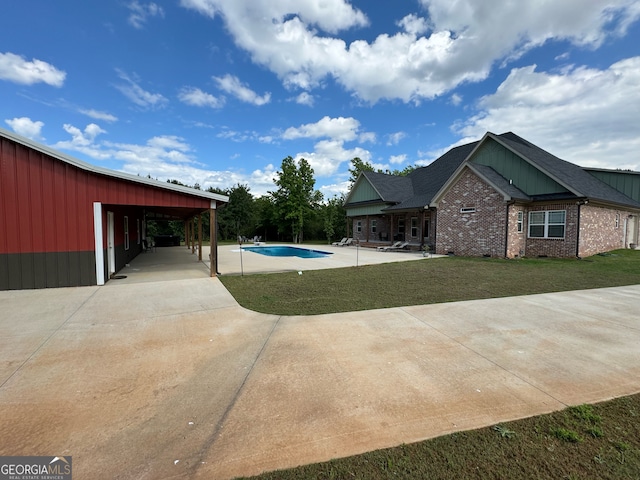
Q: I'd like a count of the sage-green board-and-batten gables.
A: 2